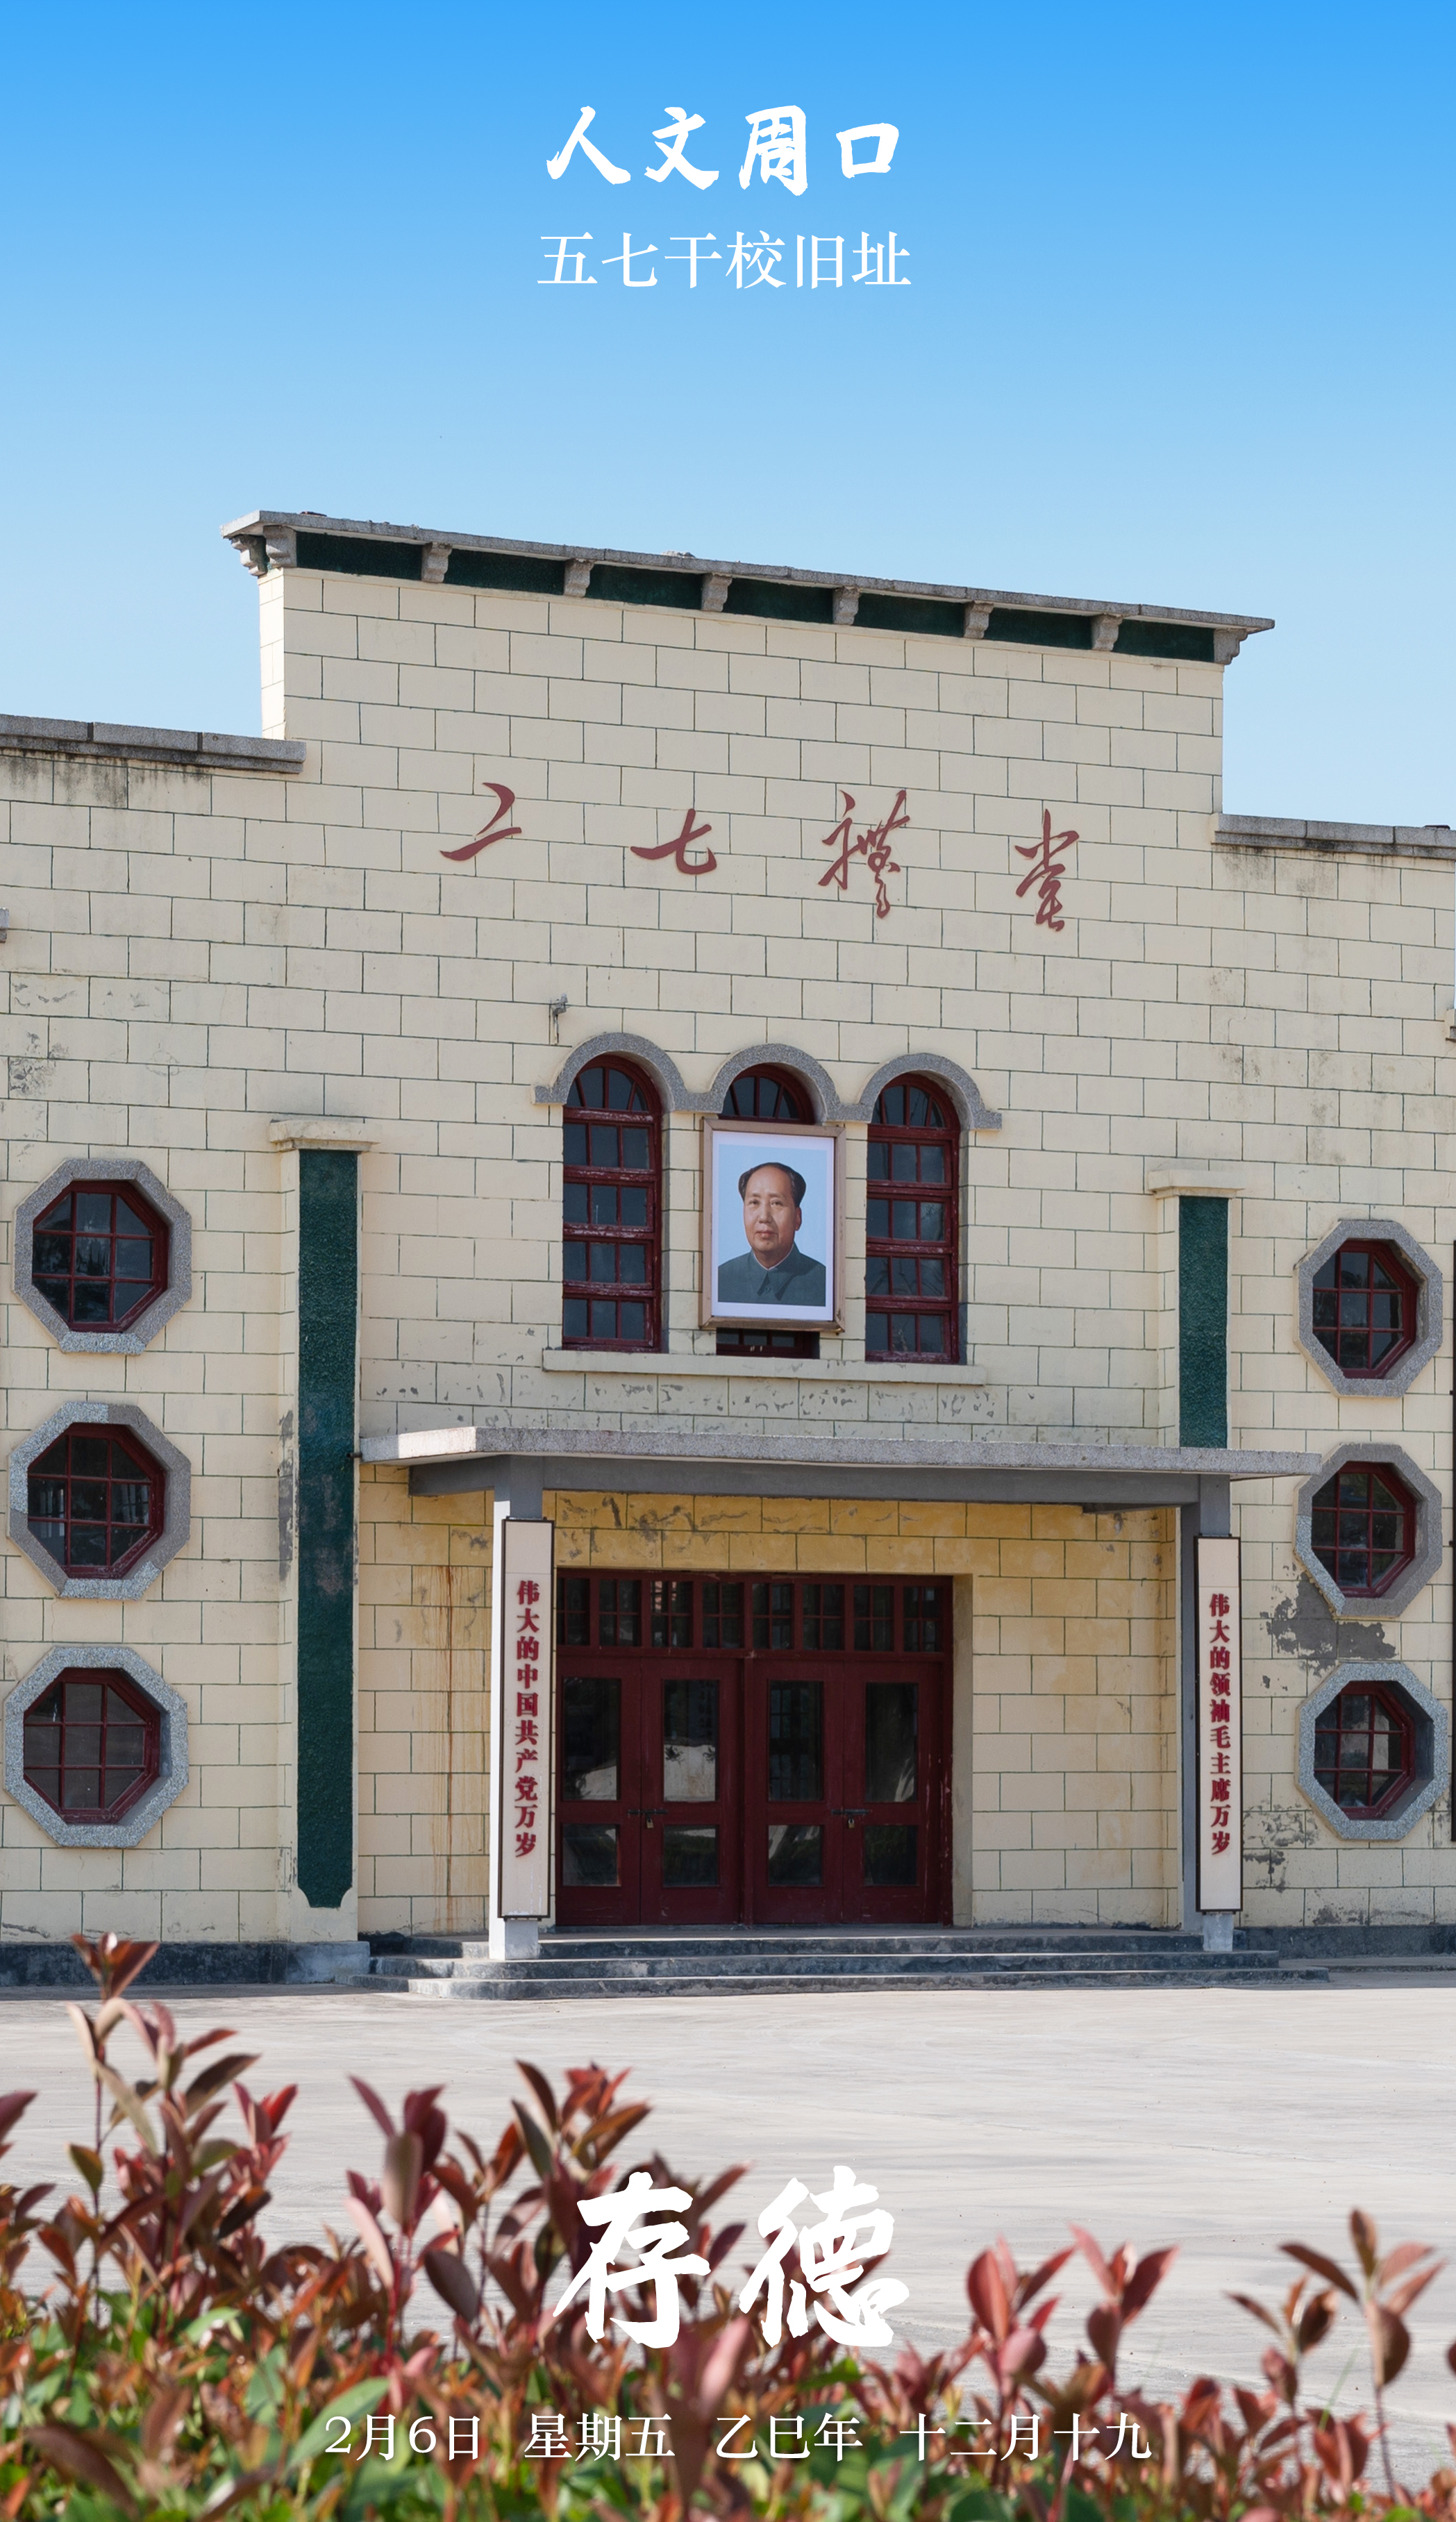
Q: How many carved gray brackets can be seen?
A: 9